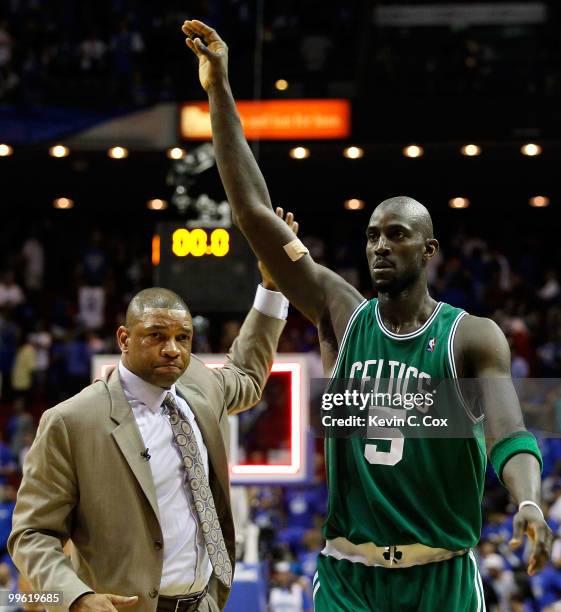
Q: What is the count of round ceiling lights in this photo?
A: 15